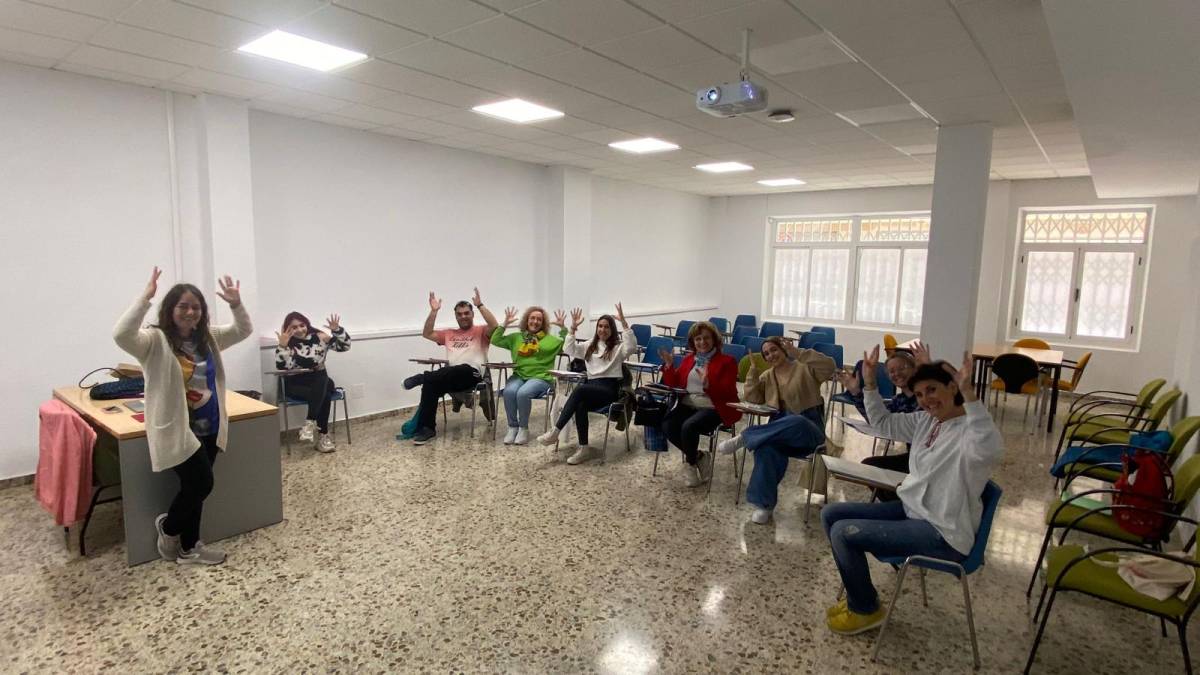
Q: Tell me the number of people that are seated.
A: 8